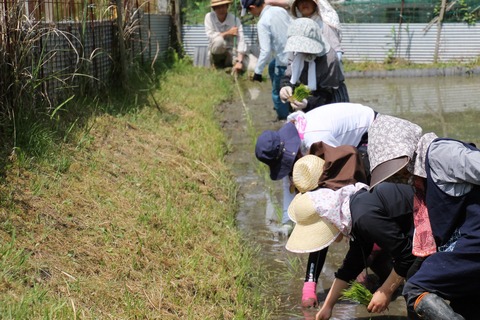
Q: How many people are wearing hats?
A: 8